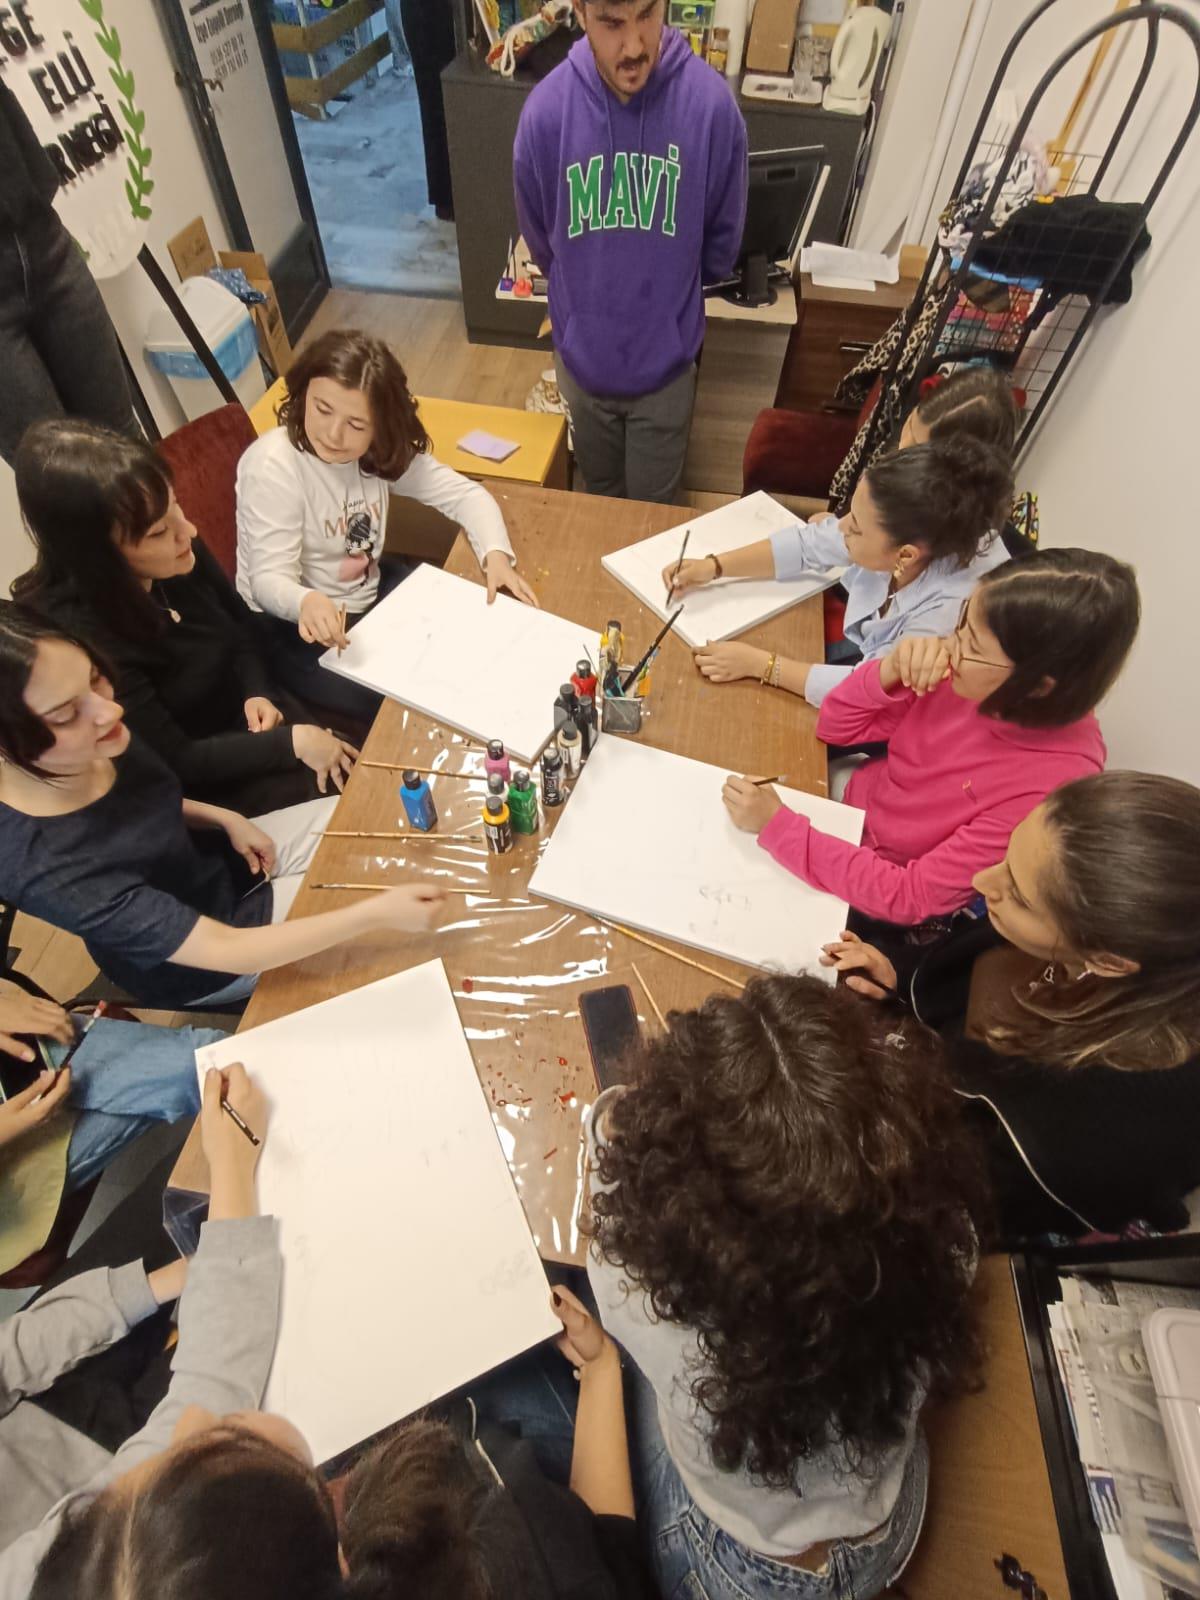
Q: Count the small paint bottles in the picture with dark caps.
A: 11